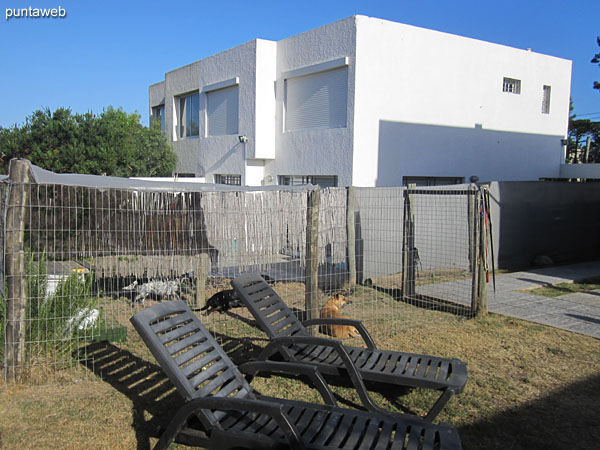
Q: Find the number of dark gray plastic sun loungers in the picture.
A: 2